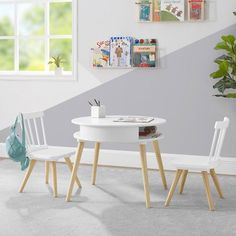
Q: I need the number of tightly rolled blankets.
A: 0